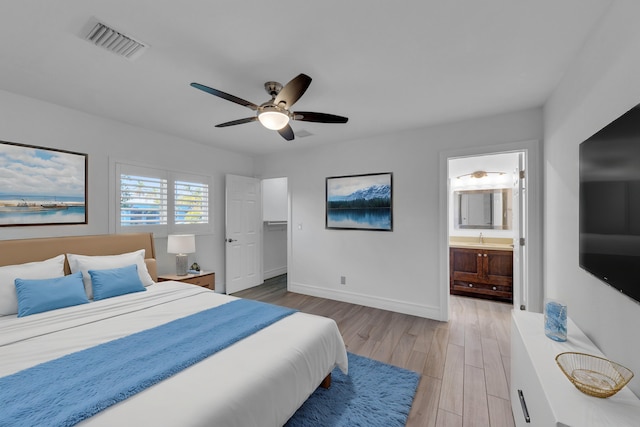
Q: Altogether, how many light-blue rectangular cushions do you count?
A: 2